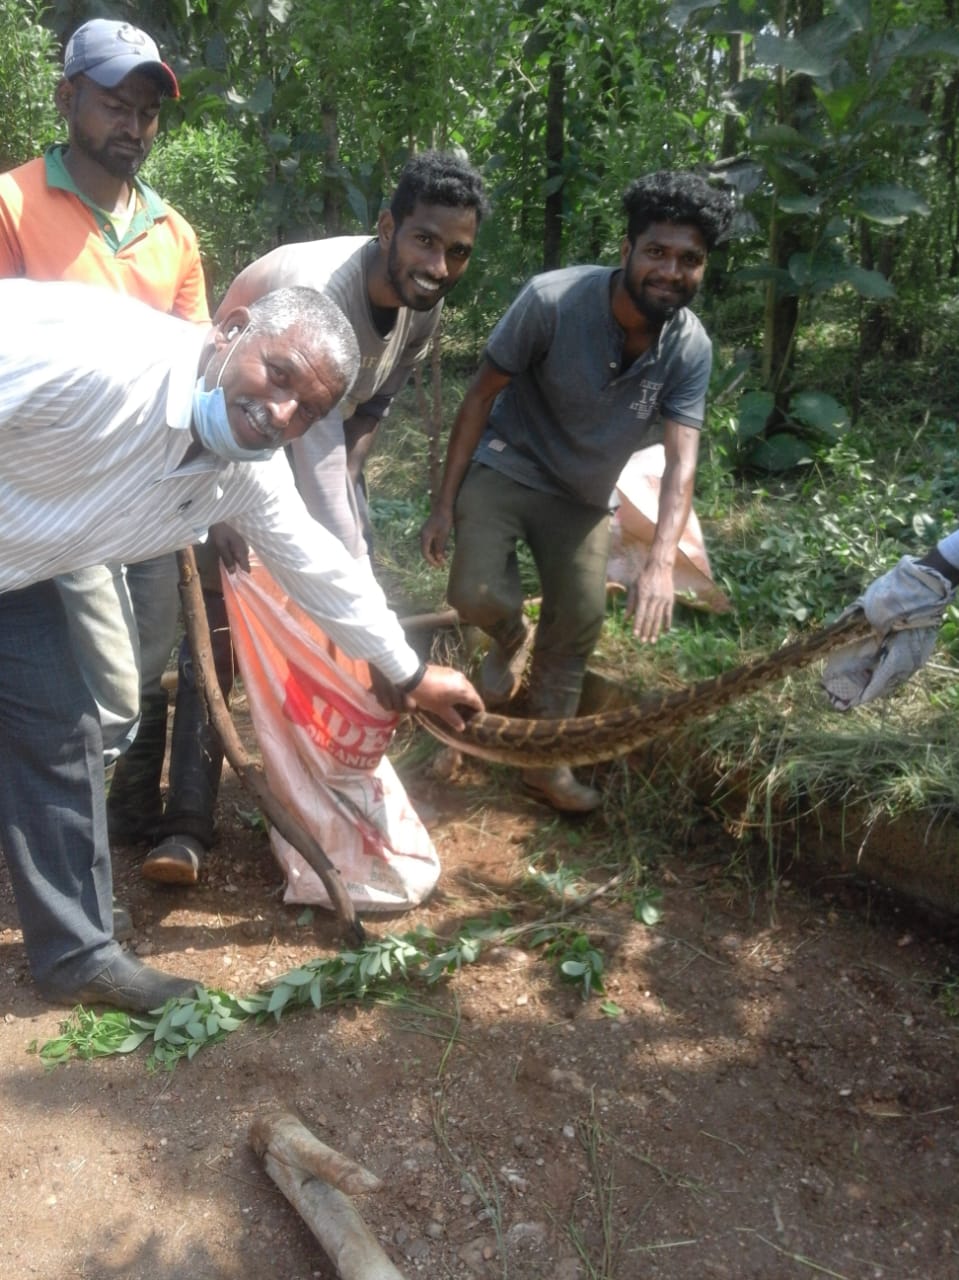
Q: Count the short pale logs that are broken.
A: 1